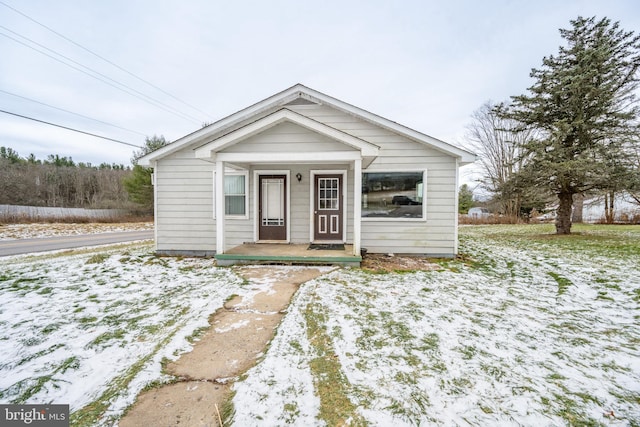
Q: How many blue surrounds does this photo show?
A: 0